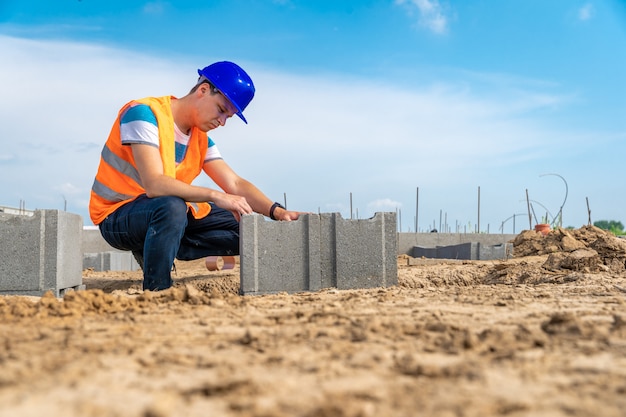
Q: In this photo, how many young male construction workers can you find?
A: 1